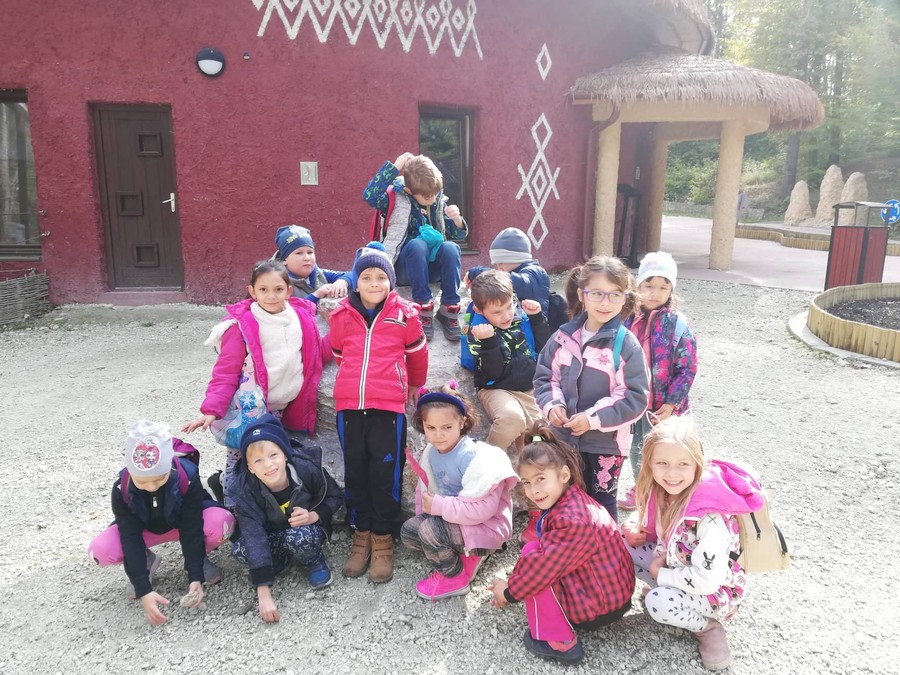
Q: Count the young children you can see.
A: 13